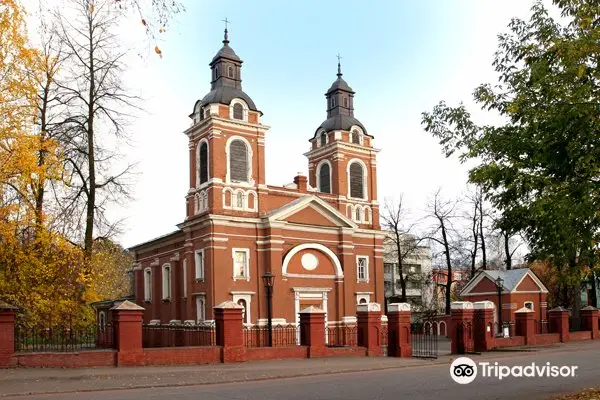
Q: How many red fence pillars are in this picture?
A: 11